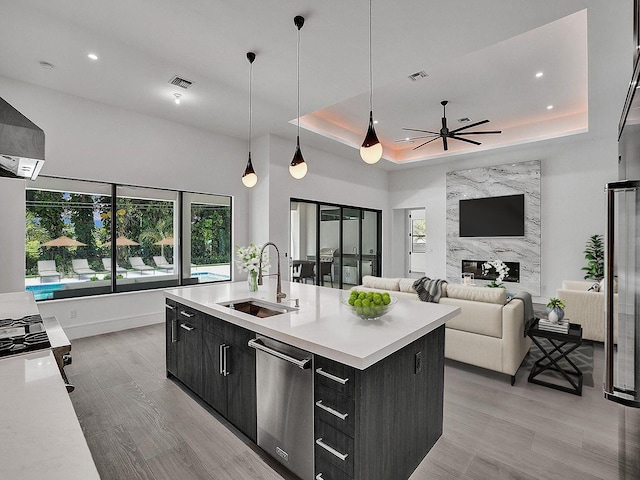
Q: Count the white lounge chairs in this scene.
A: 5